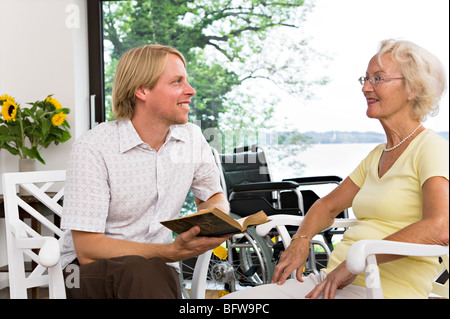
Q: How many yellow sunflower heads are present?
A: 4